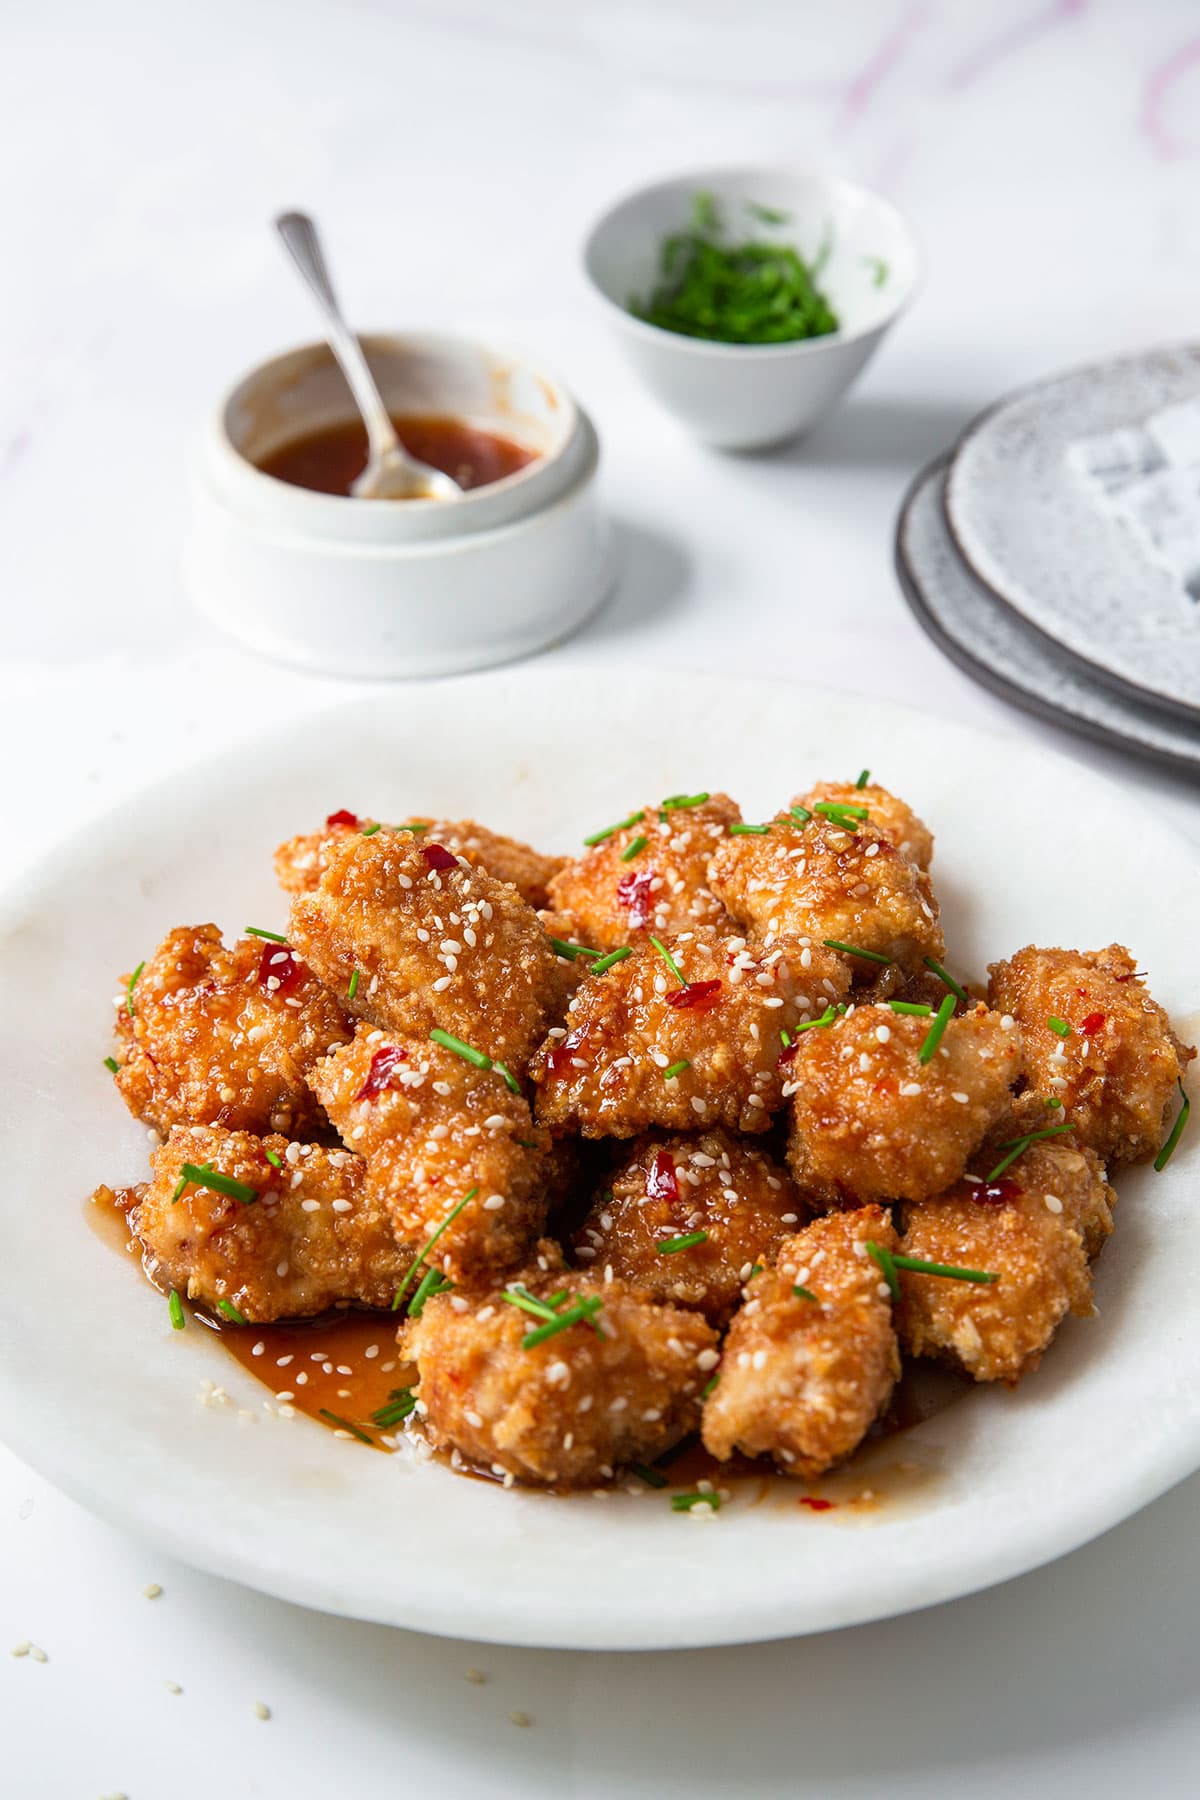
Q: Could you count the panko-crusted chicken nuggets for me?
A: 15